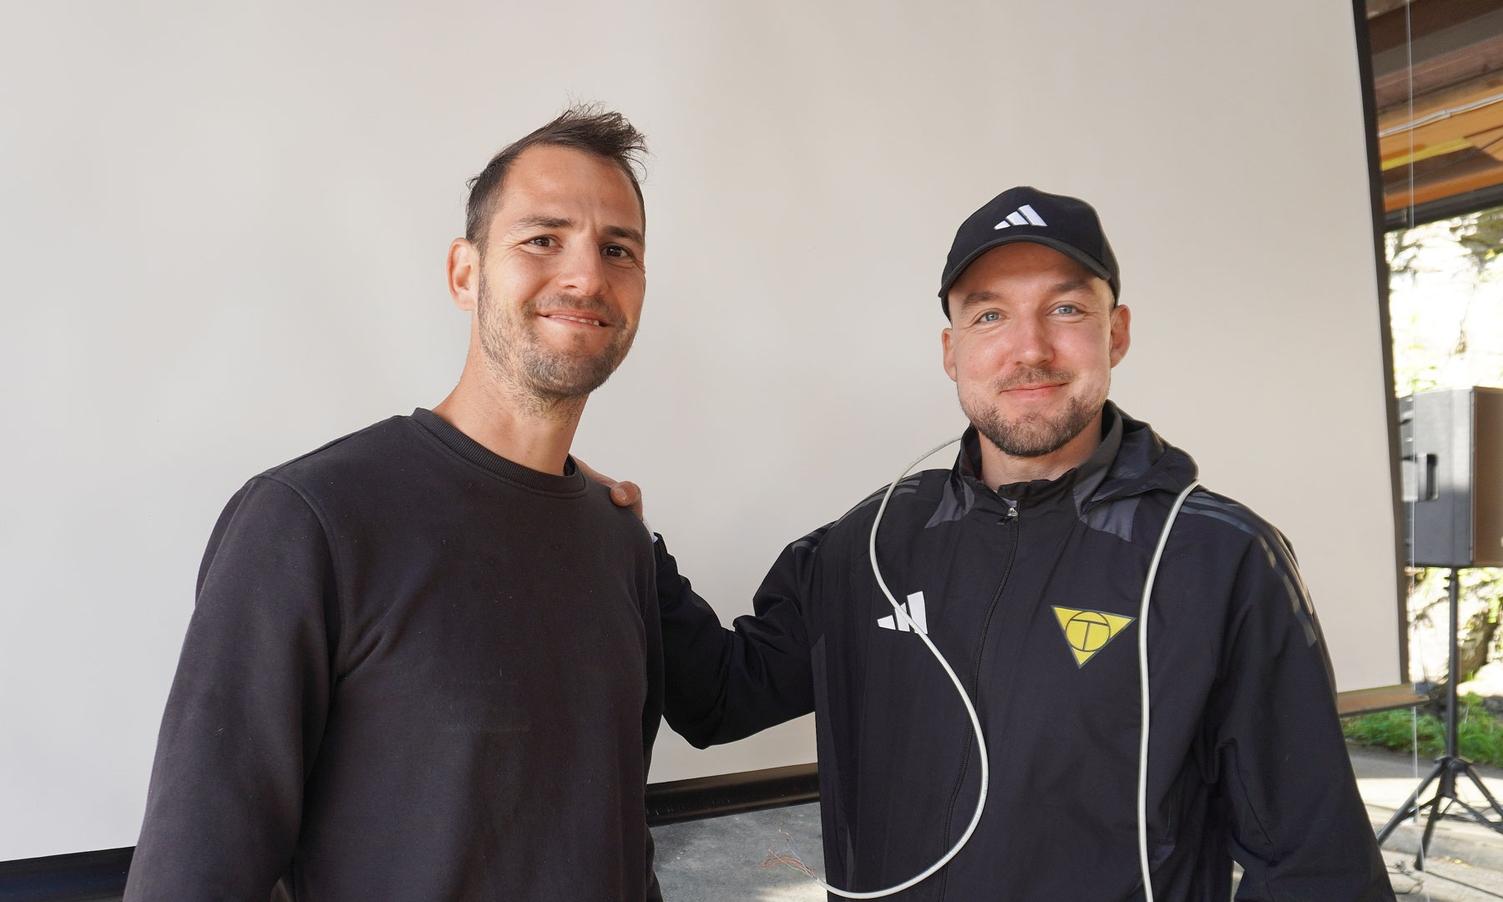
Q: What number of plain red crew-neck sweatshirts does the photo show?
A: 0